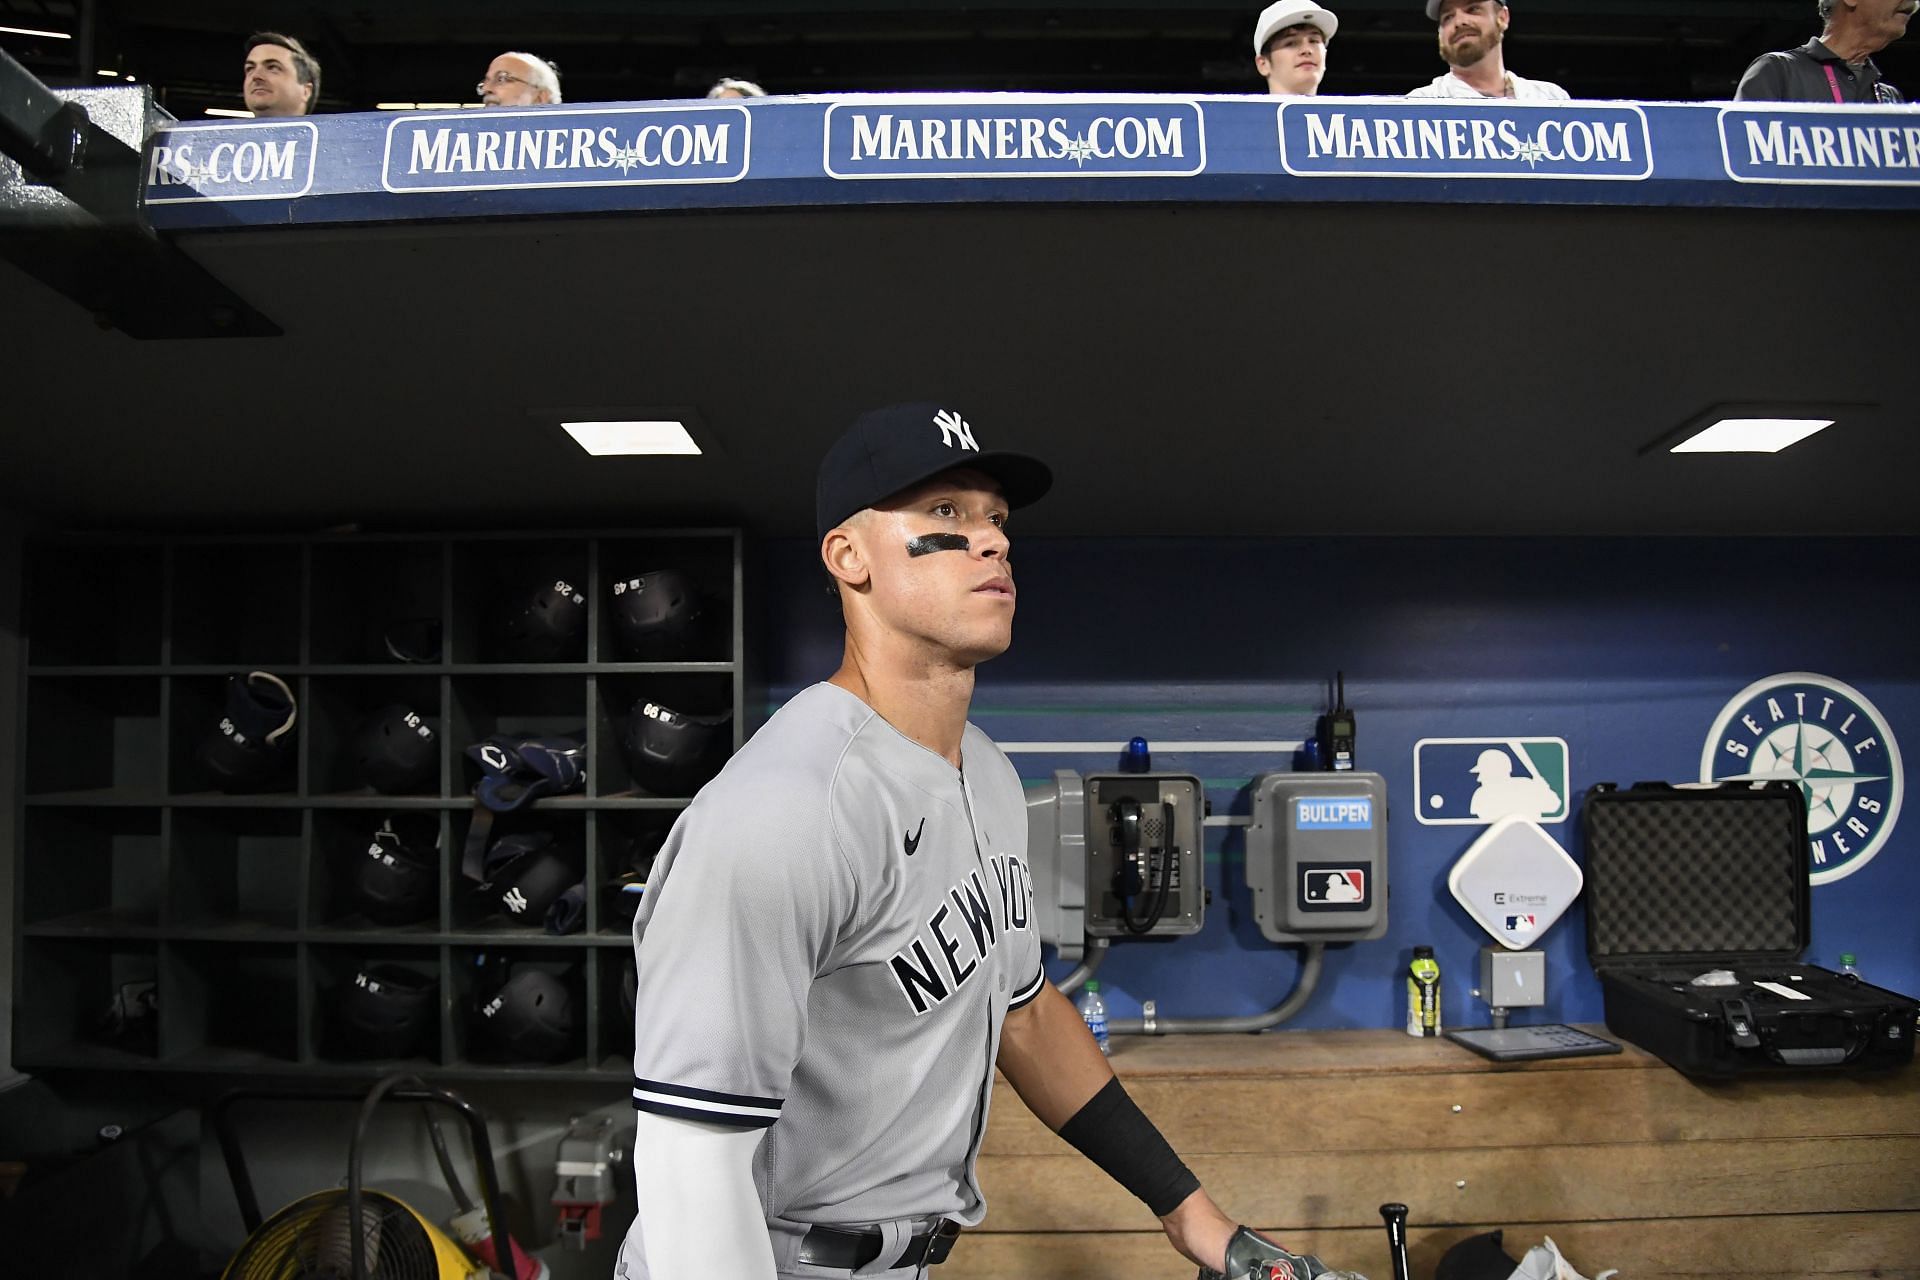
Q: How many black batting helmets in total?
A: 9